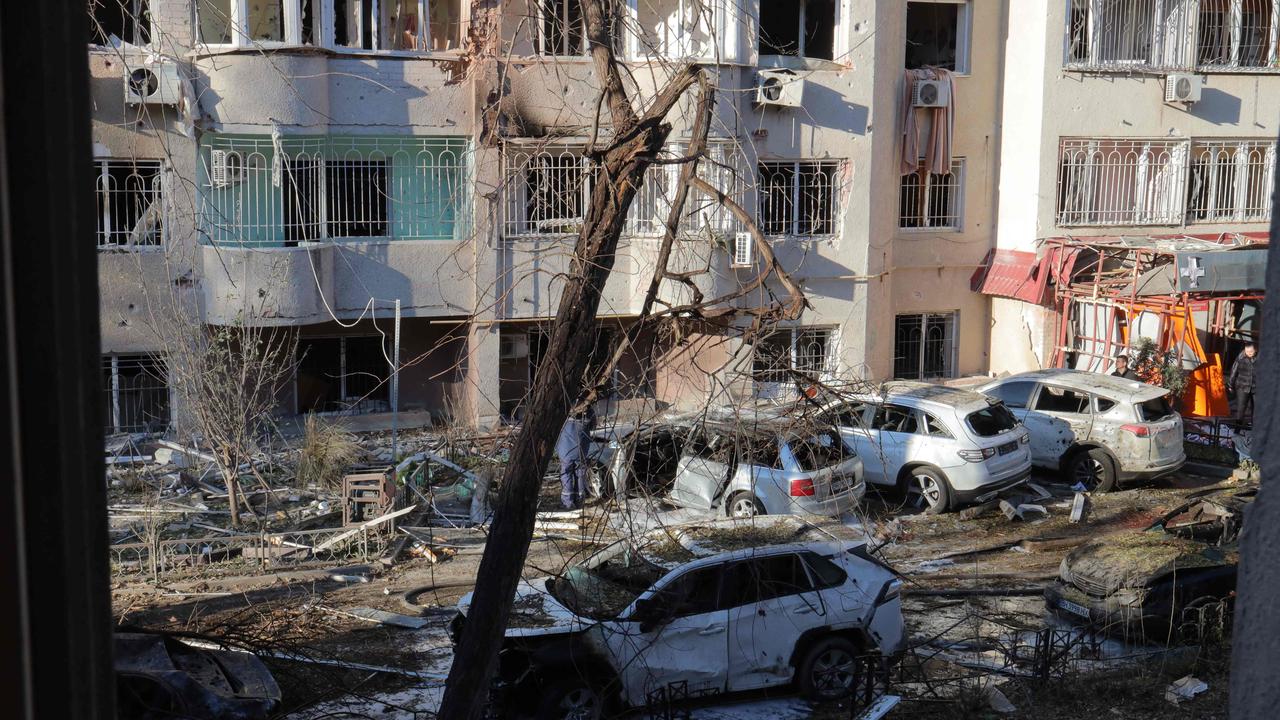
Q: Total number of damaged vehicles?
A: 6